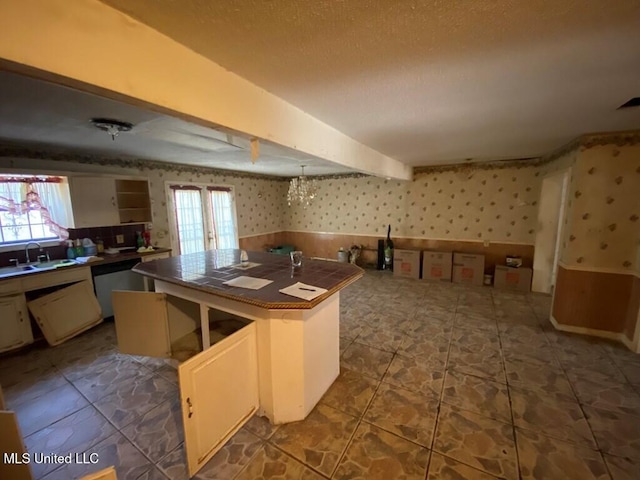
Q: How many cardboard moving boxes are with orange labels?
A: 4